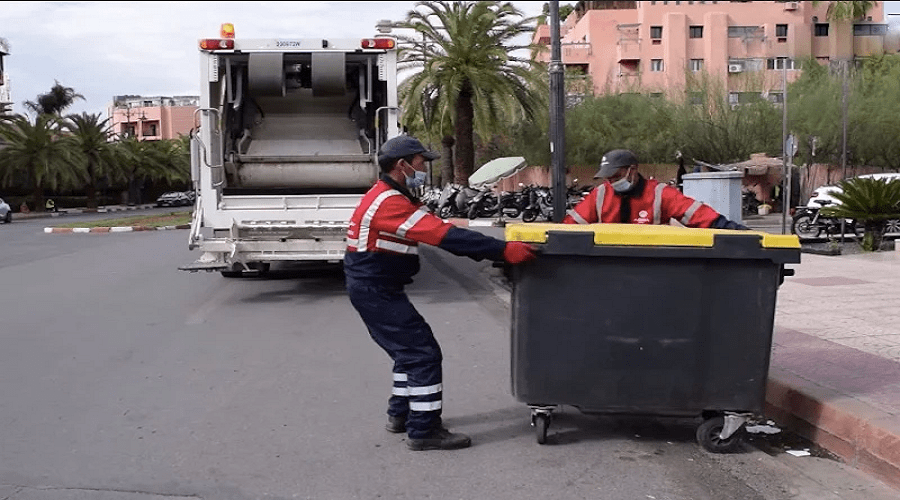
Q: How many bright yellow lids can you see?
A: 1